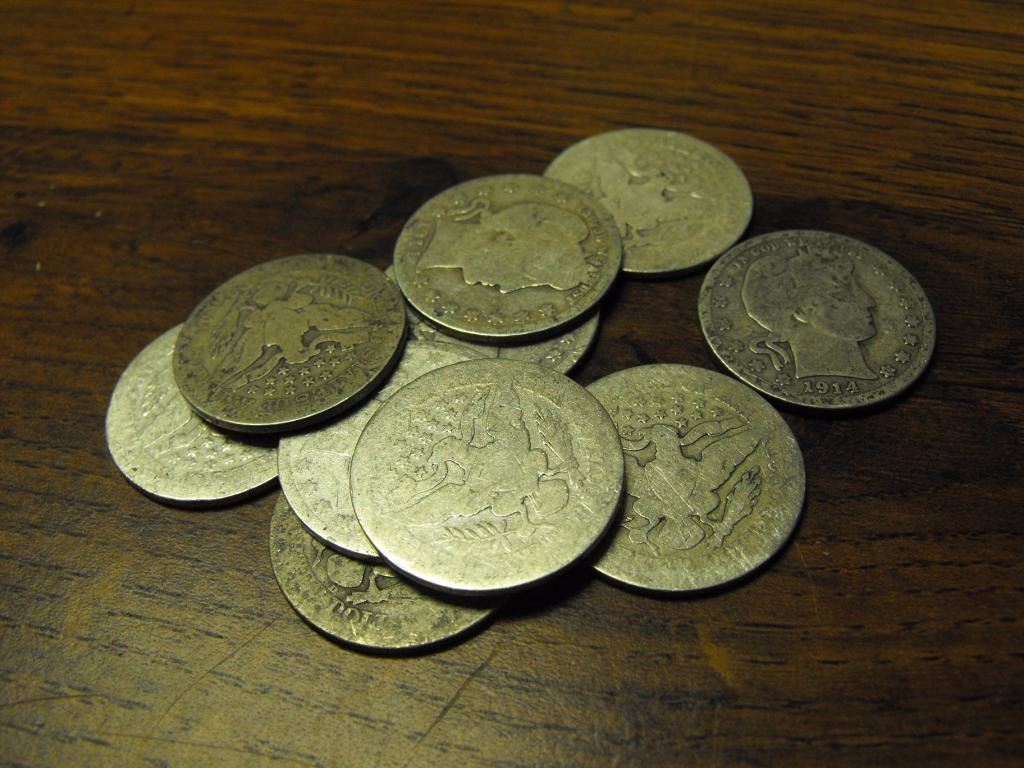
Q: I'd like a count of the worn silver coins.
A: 10